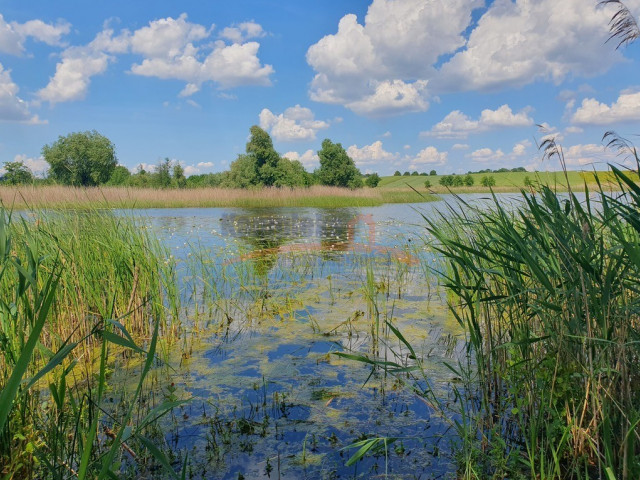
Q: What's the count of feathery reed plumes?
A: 3